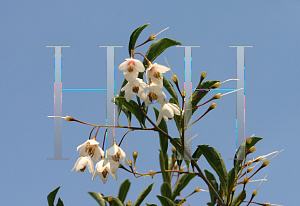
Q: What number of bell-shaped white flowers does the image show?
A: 9